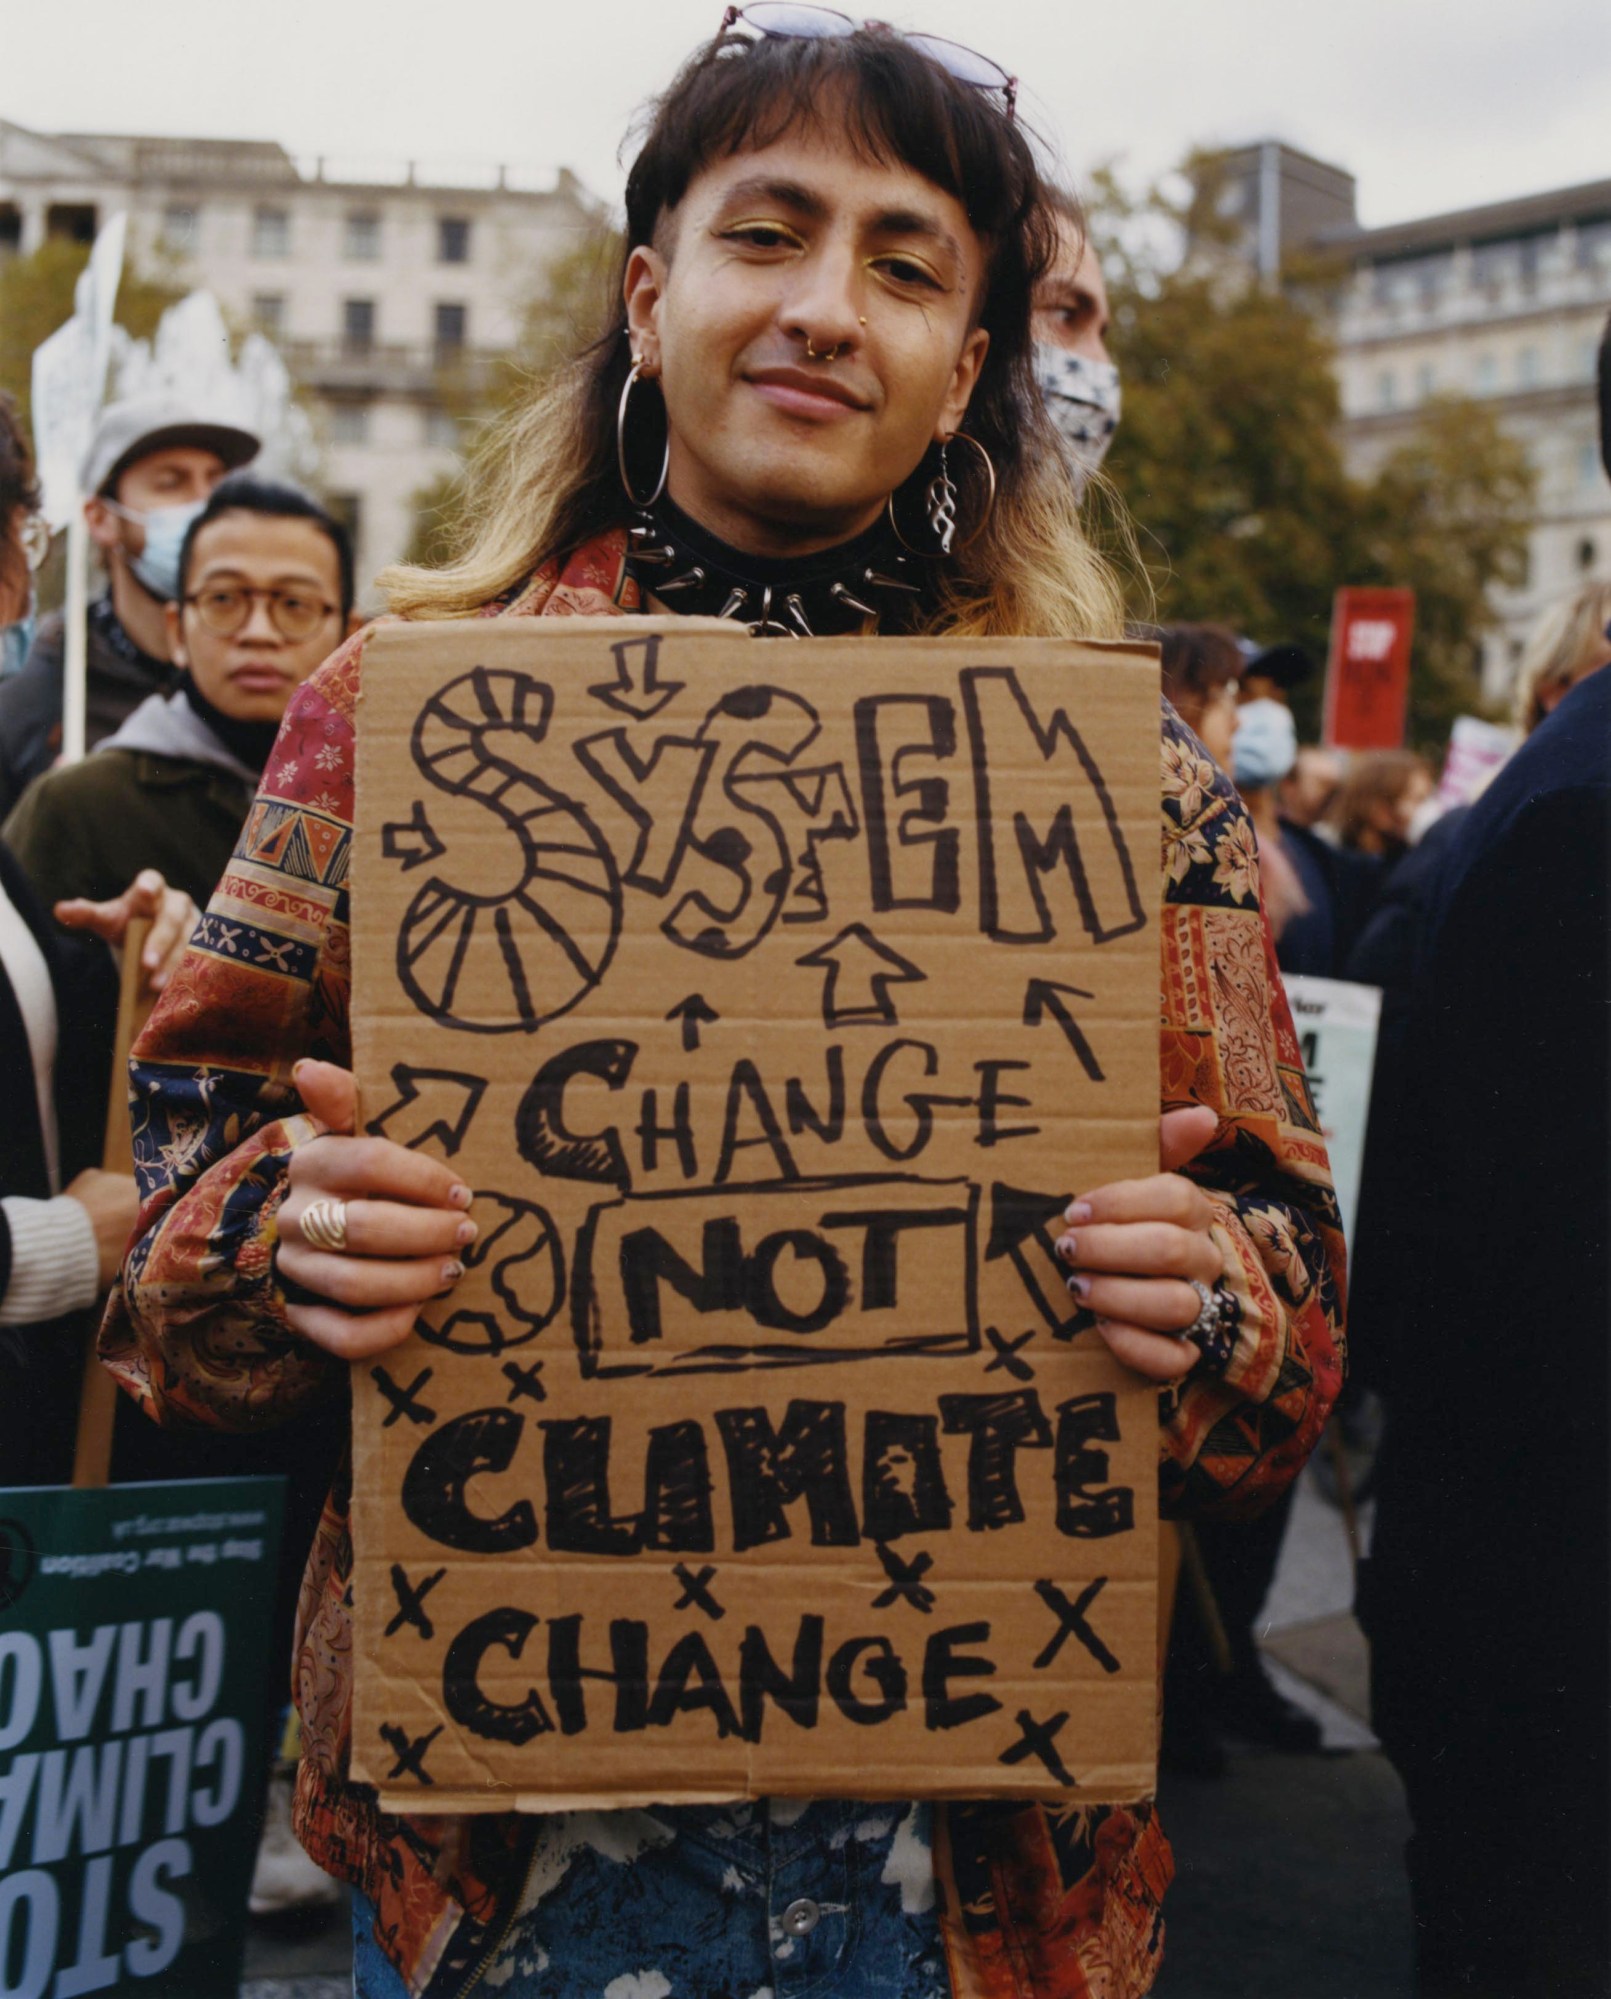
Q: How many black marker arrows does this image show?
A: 7